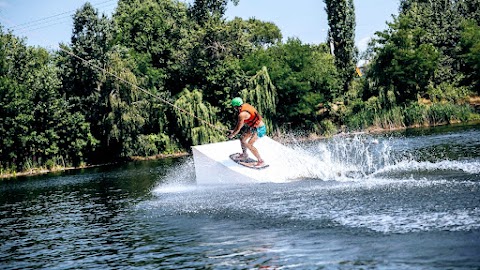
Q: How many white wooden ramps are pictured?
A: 1